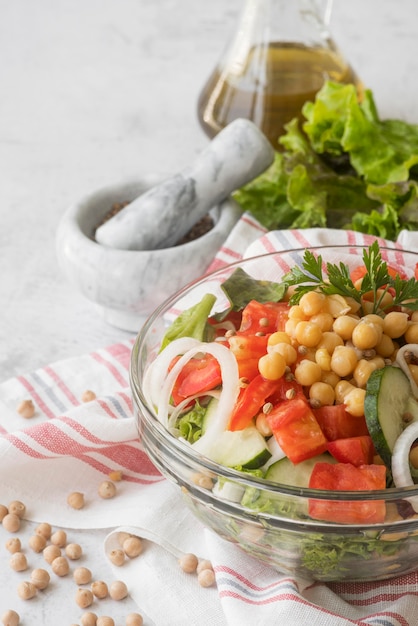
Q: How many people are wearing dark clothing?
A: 0